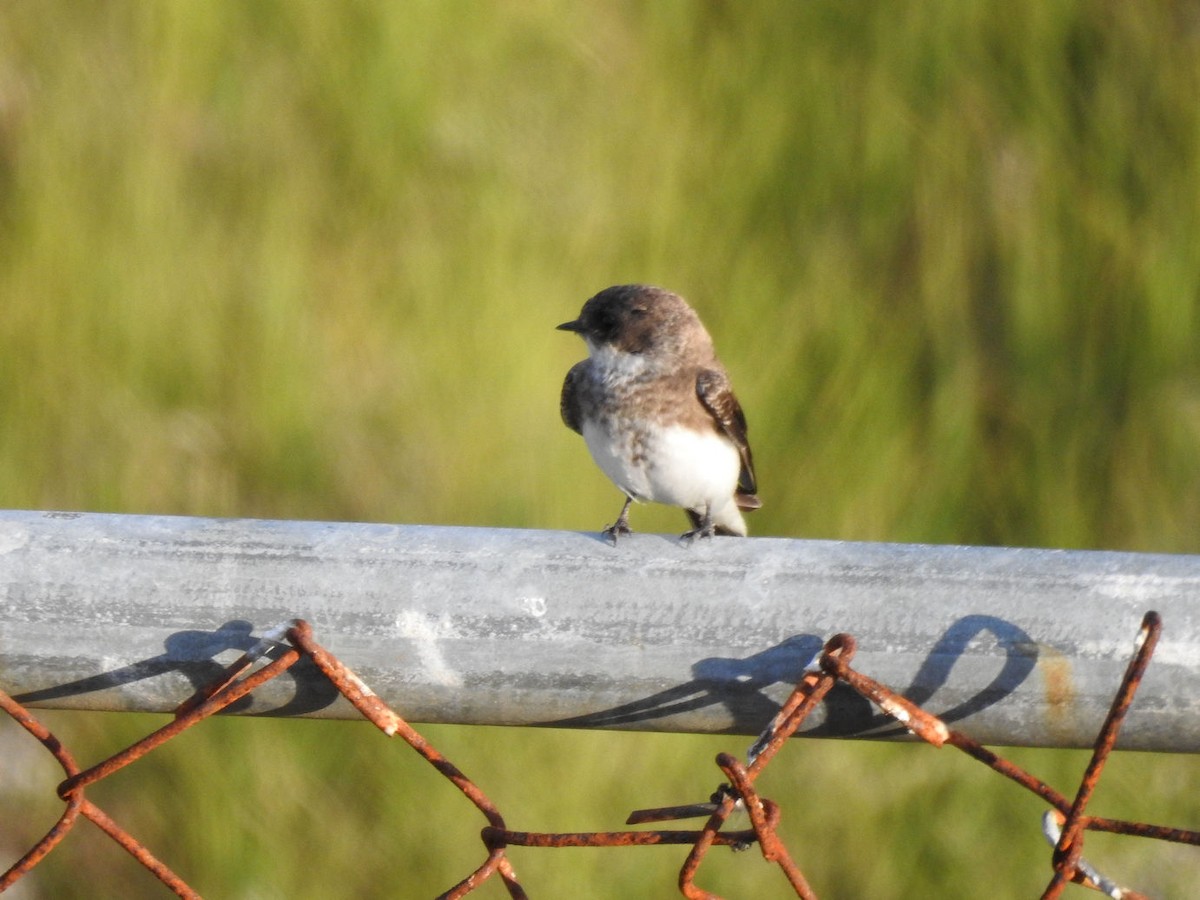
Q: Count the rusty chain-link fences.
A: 1